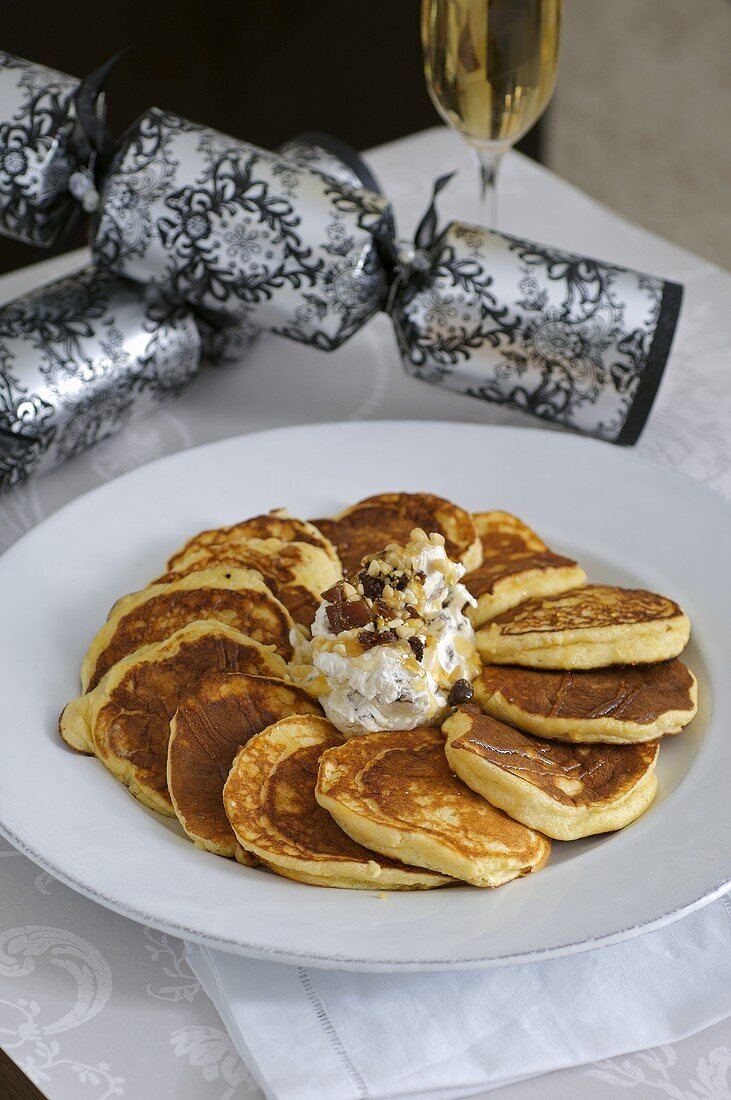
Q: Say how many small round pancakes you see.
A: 13